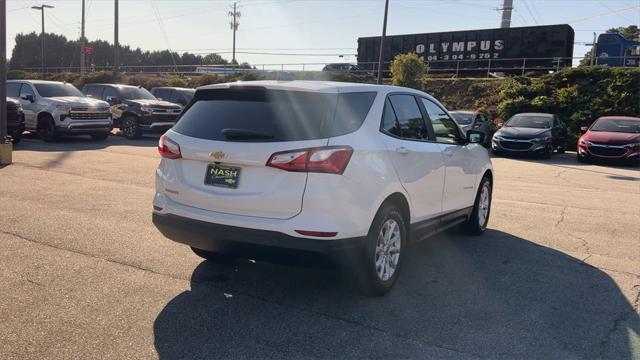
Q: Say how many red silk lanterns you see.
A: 0